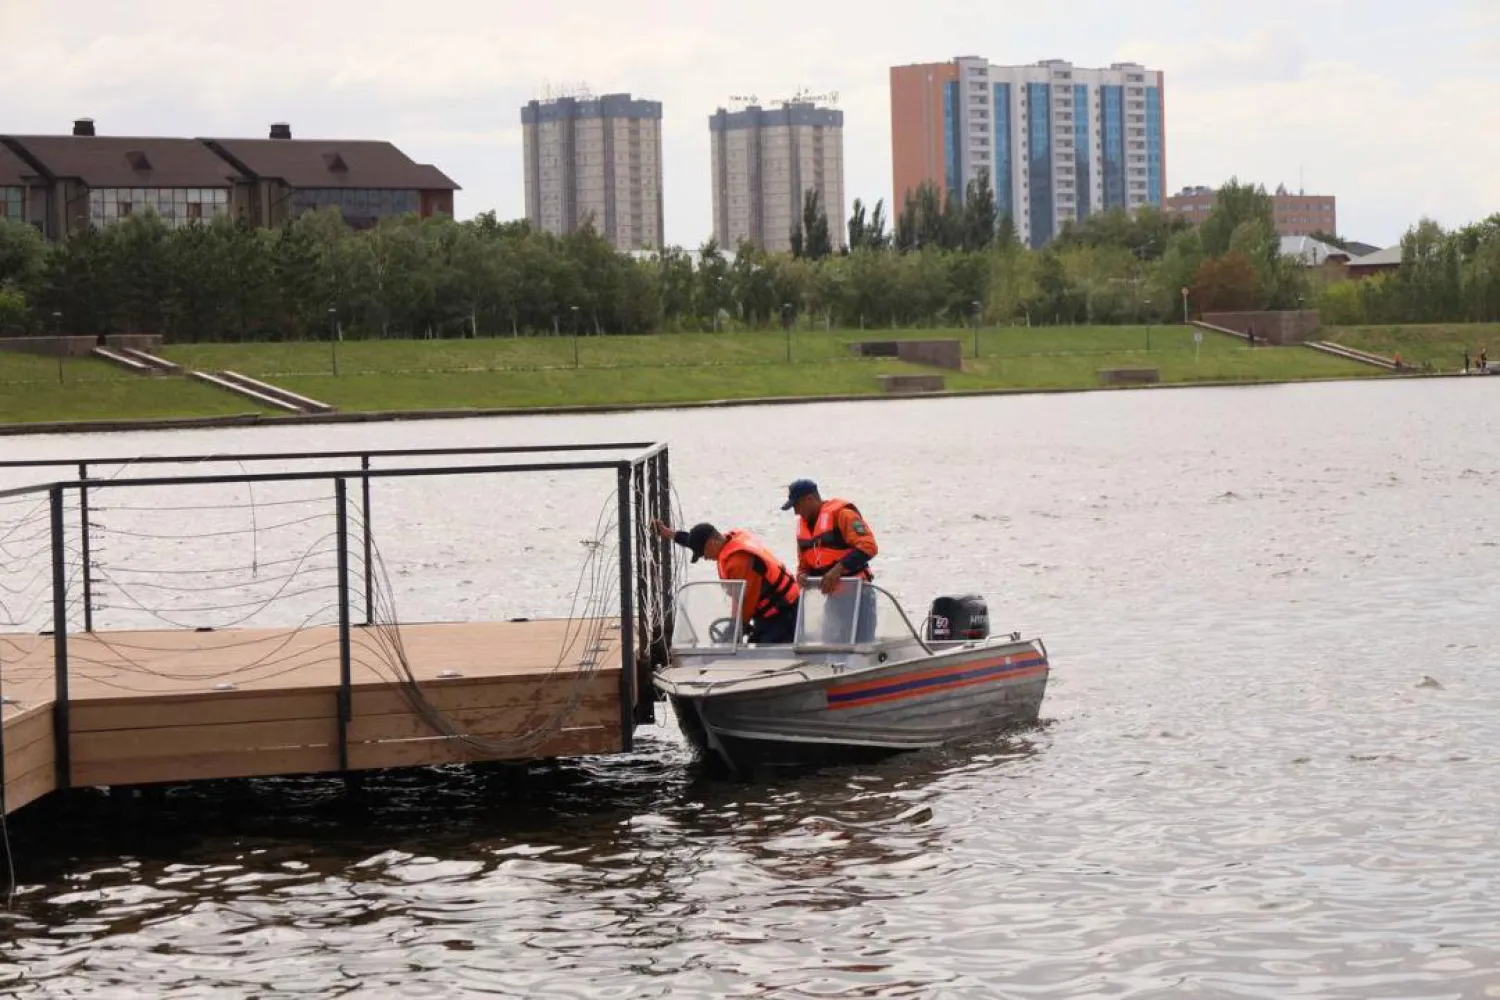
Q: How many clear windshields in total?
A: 2